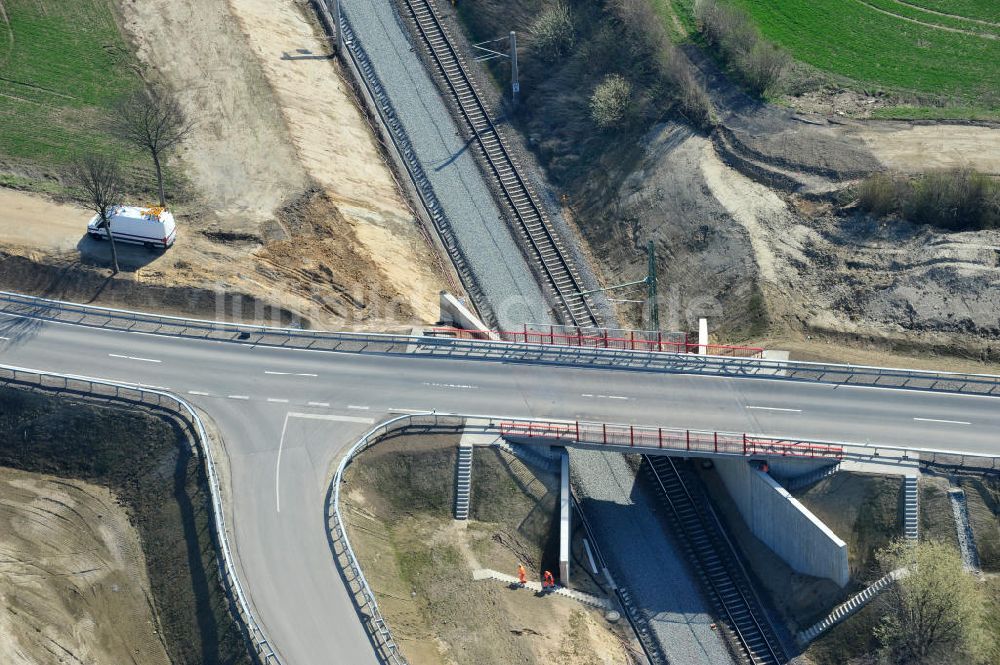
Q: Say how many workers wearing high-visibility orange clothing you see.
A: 2